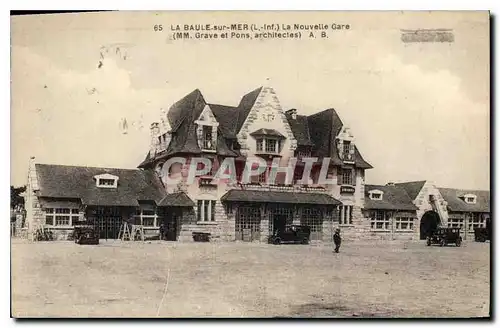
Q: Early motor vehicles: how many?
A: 4